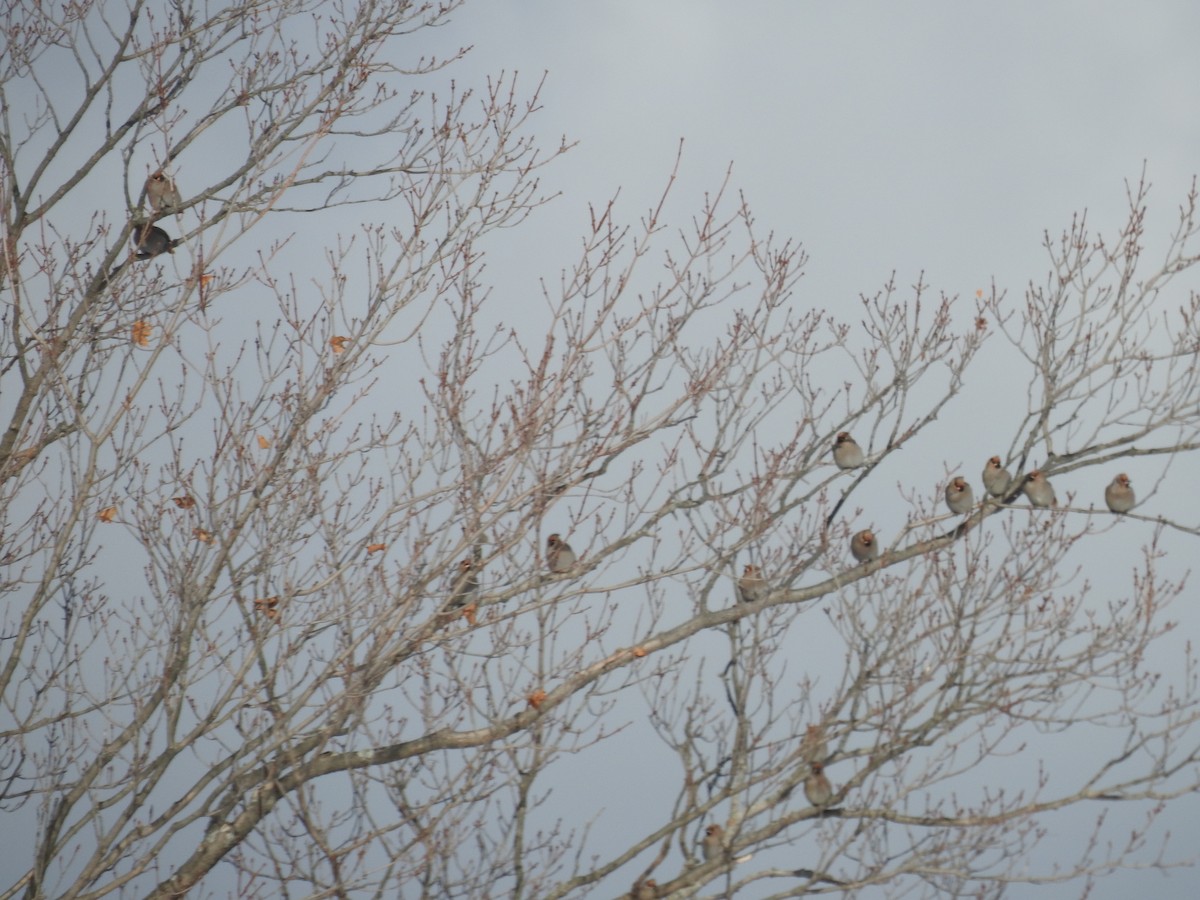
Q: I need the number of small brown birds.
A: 15